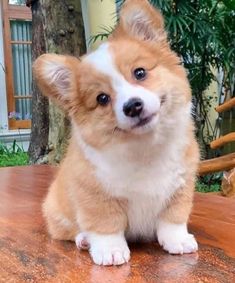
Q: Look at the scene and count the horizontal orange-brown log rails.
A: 3